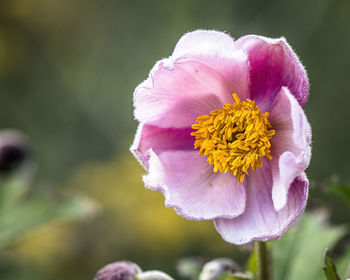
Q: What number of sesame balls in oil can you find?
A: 0